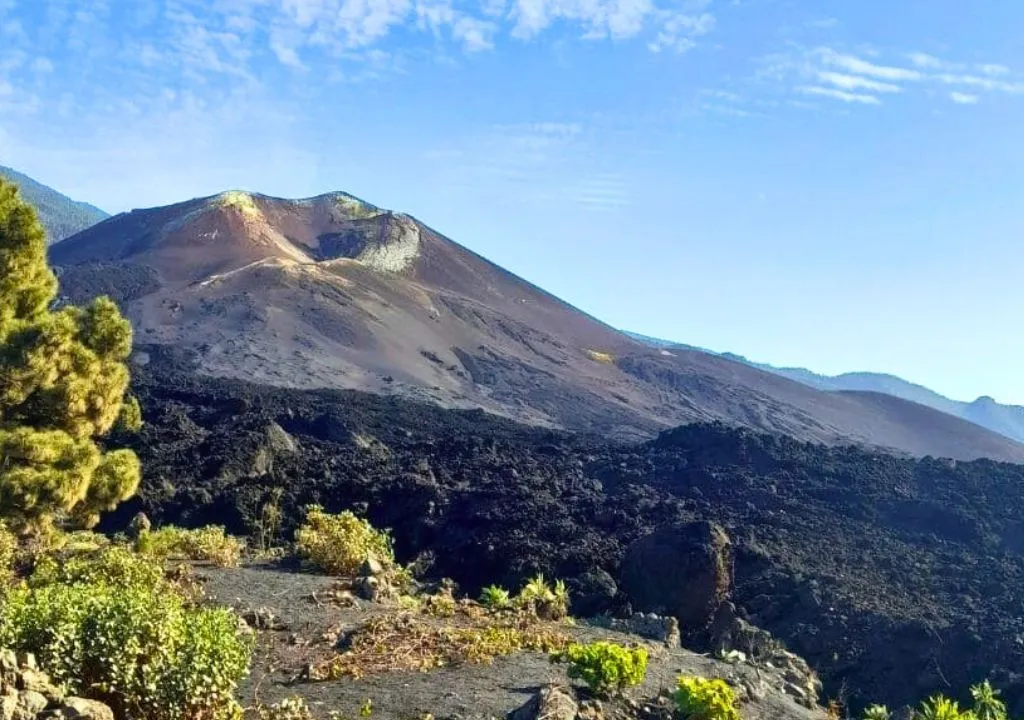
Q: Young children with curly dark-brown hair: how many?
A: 0